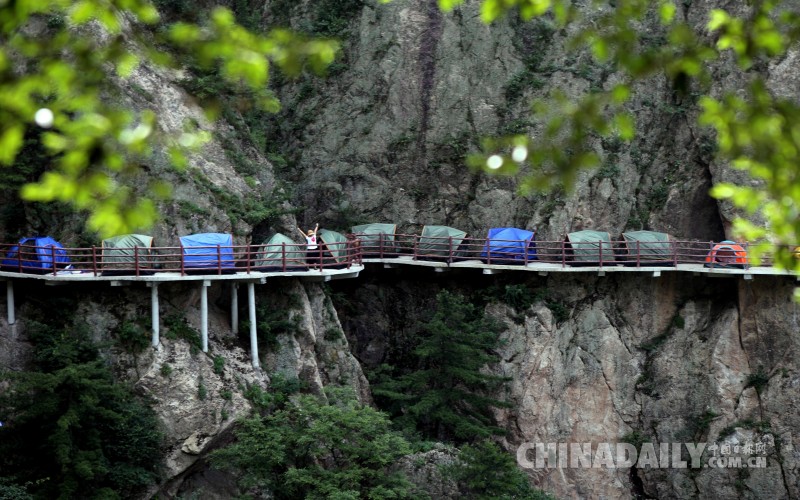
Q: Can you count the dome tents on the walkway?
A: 11